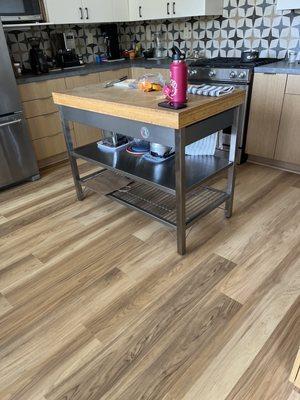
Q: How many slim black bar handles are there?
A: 5